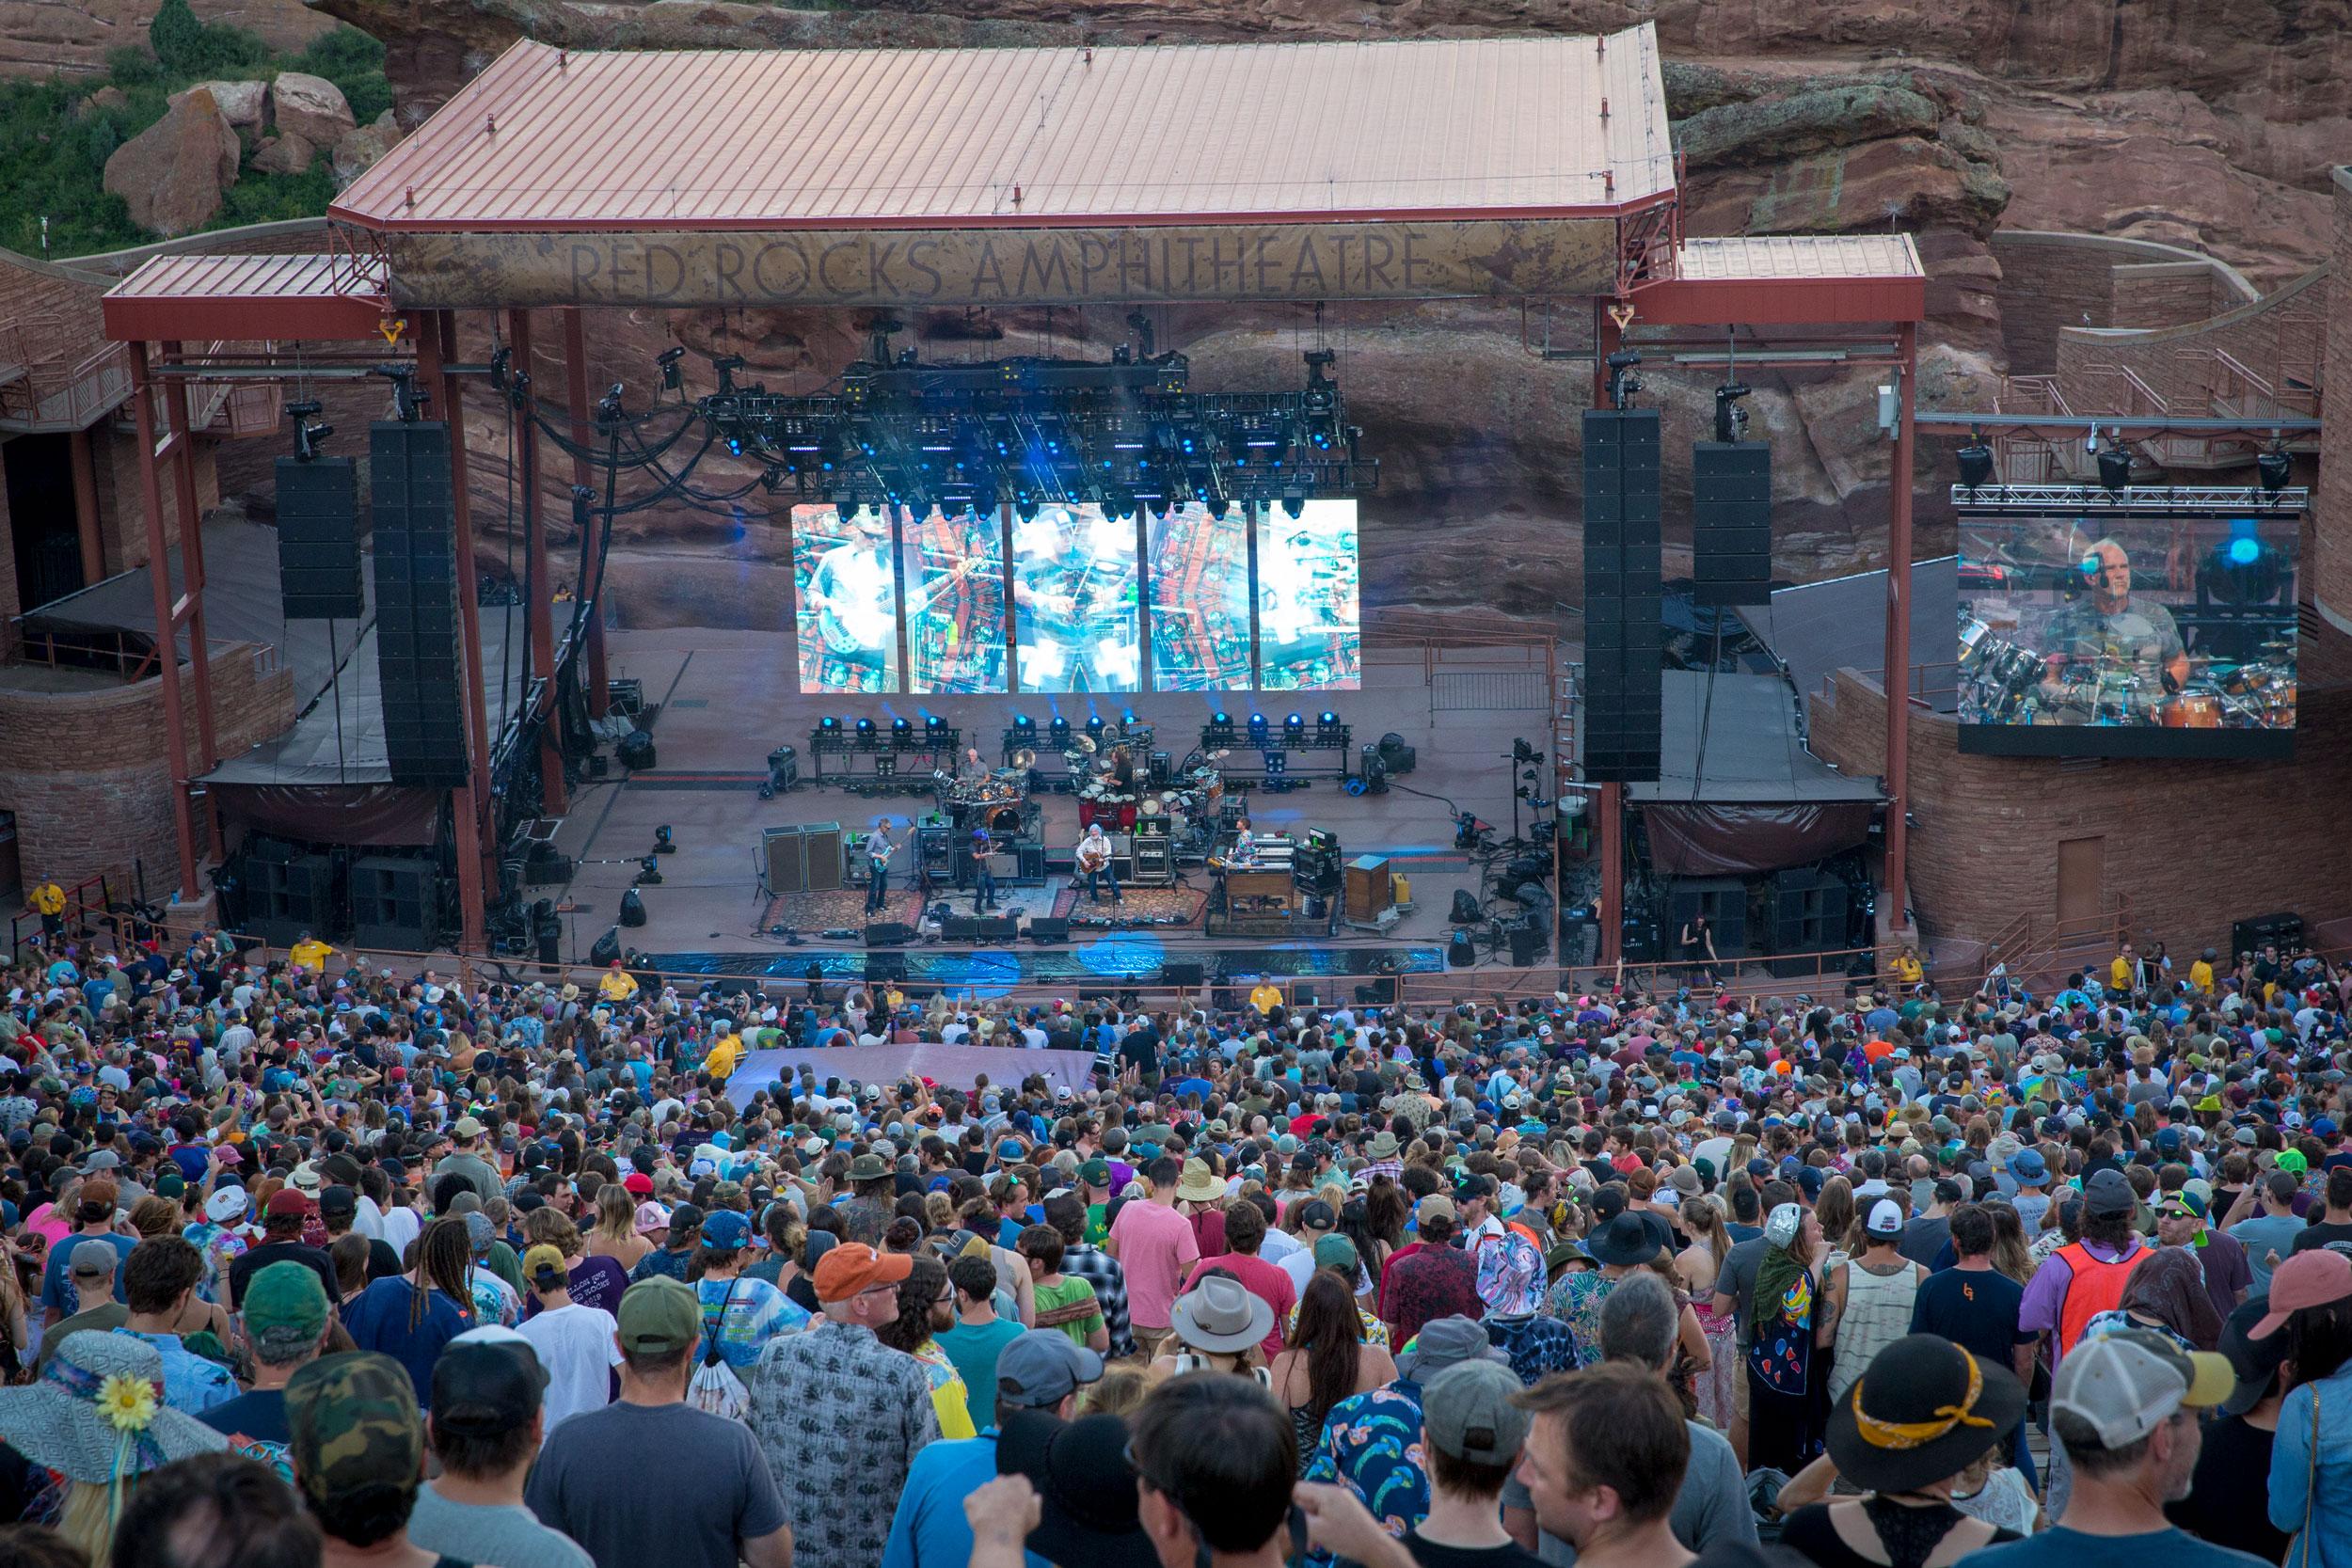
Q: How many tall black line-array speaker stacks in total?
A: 4